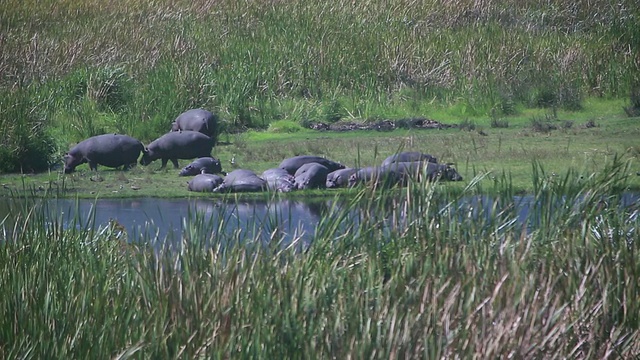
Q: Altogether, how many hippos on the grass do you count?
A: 13